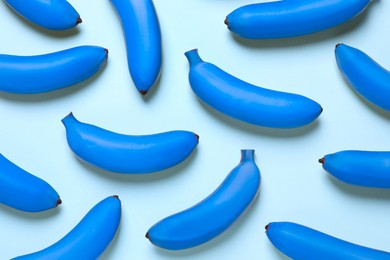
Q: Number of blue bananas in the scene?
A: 12